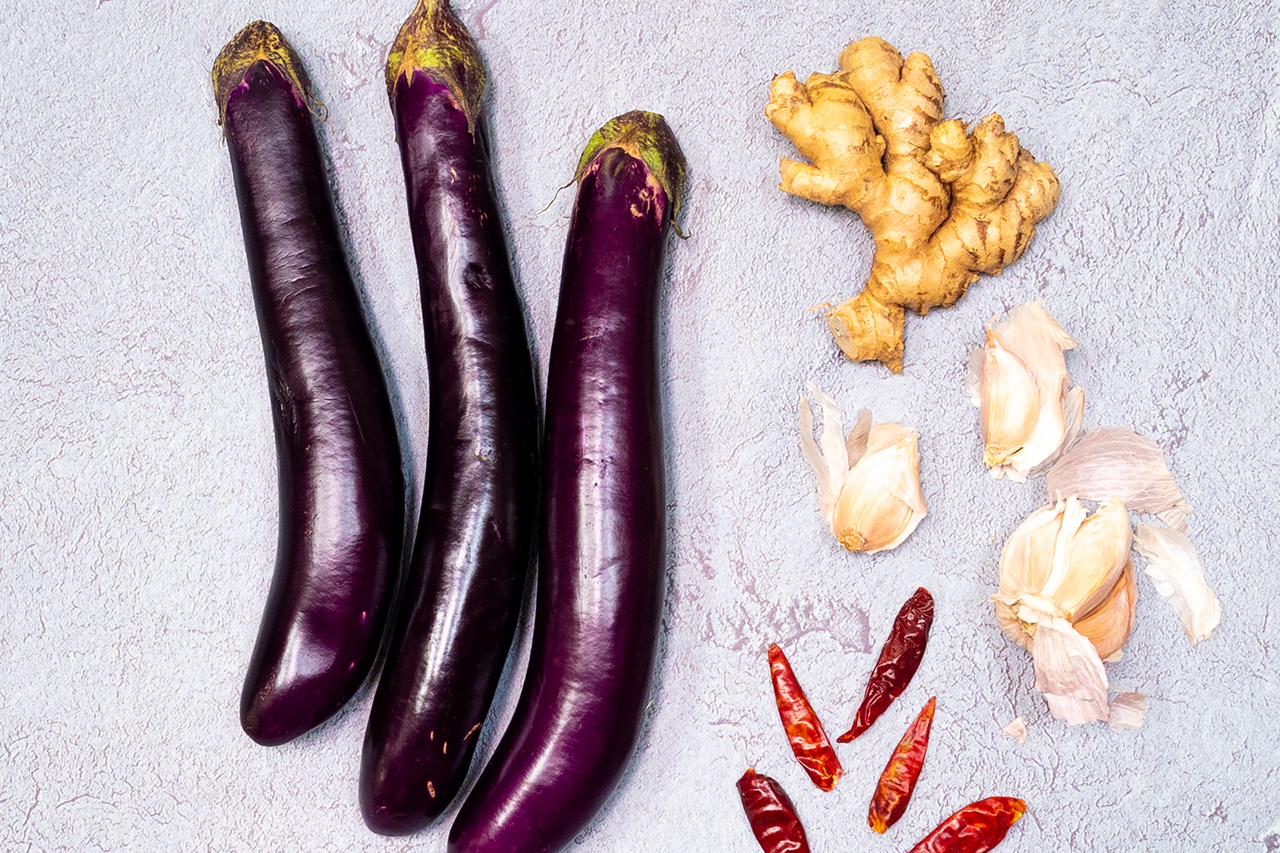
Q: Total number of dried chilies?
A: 5